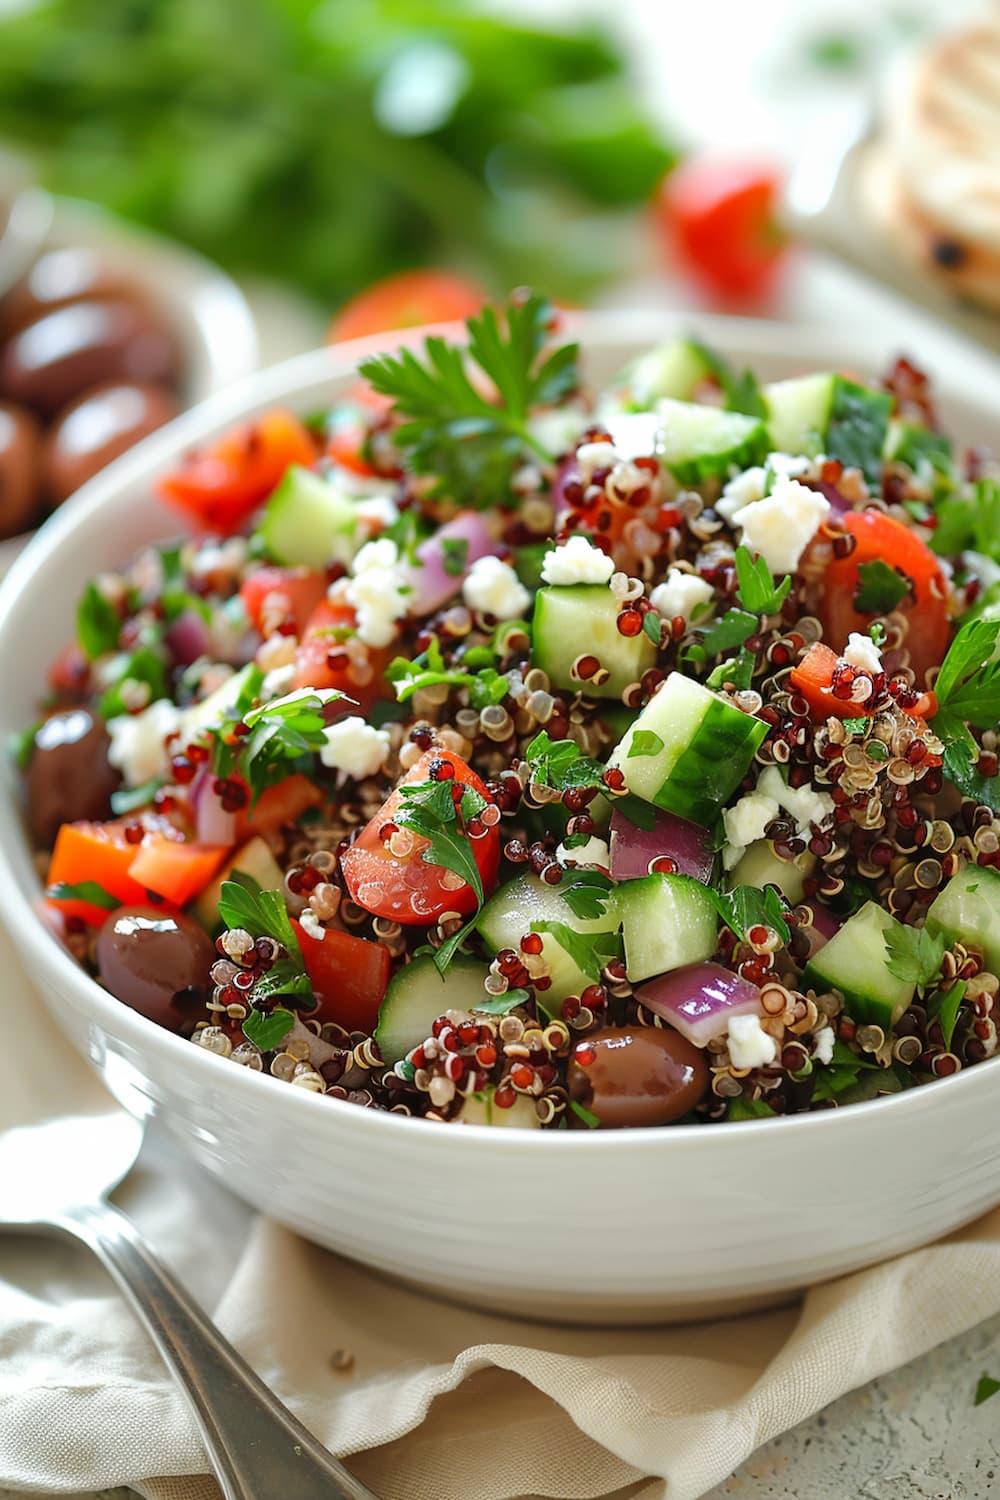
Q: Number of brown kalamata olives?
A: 7